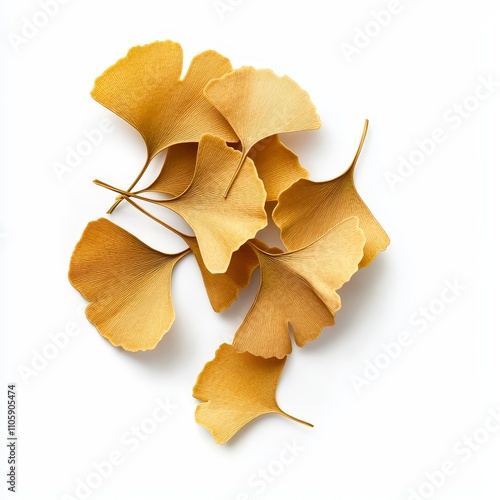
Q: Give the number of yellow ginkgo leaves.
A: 9